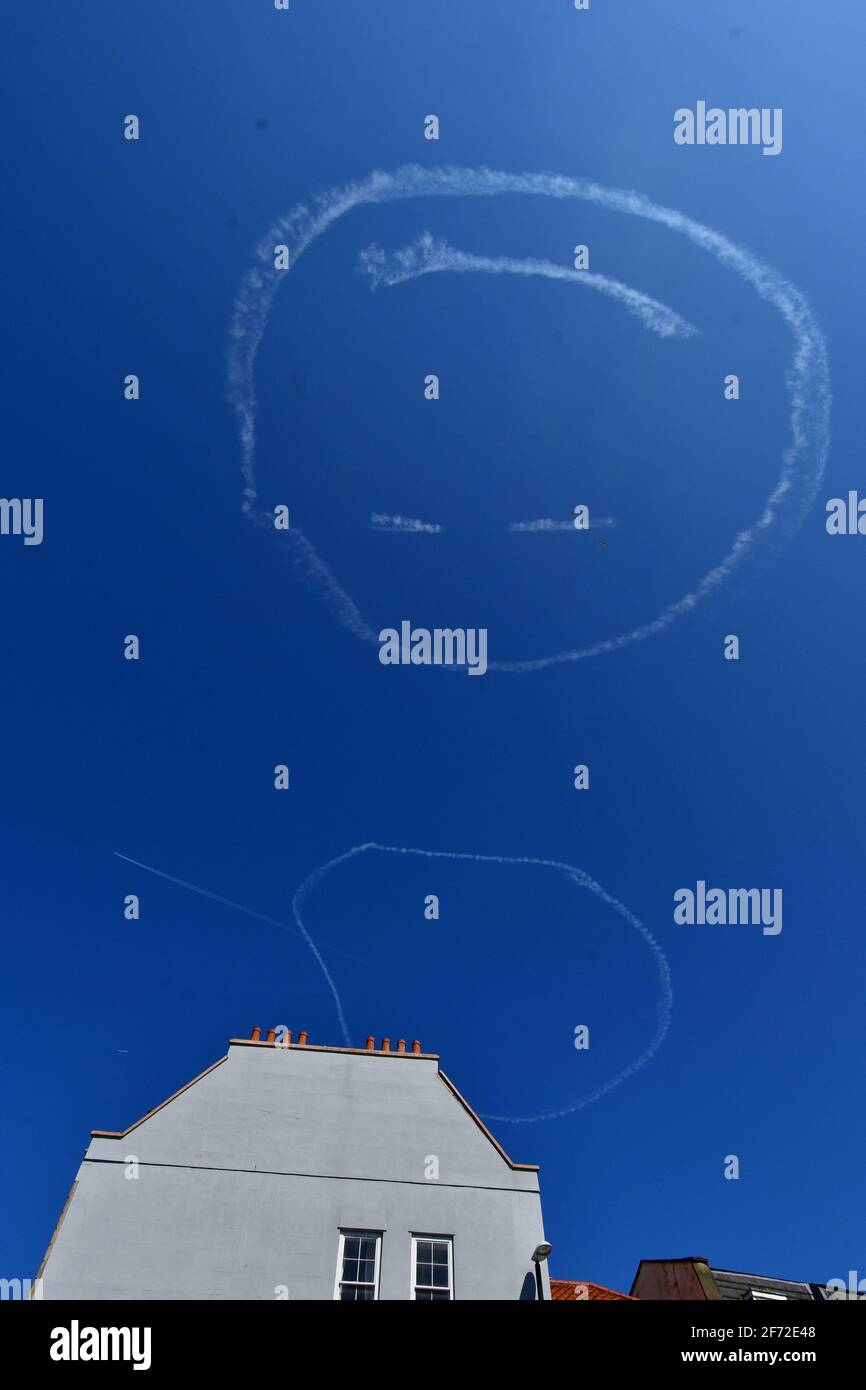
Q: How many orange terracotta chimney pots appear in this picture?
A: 8